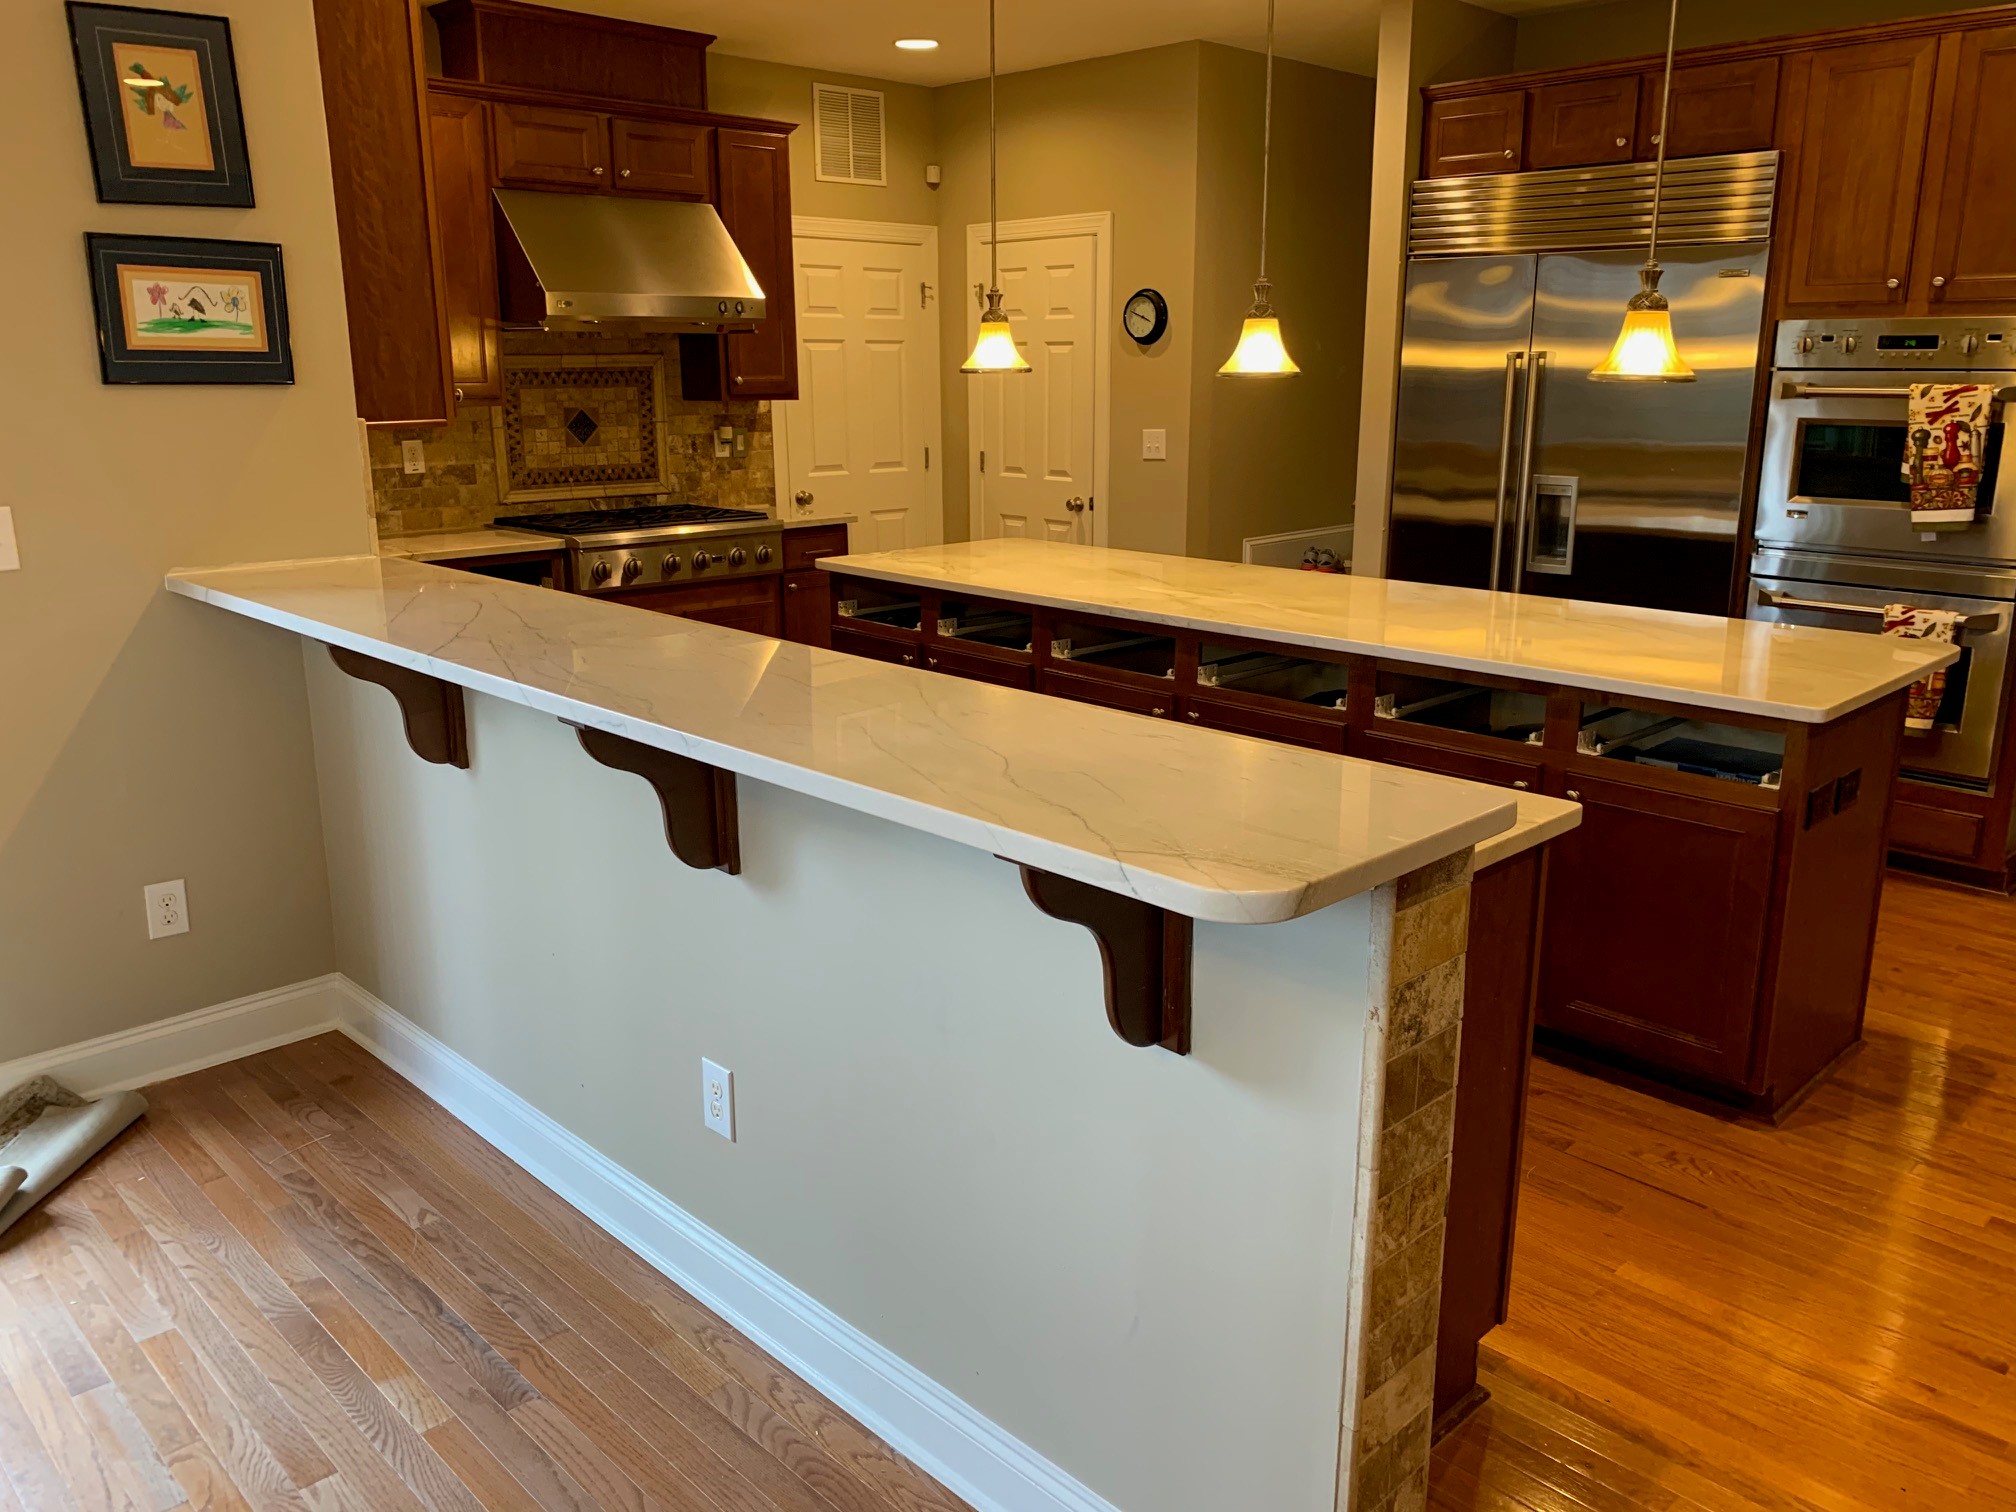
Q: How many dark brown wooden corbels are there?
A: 3